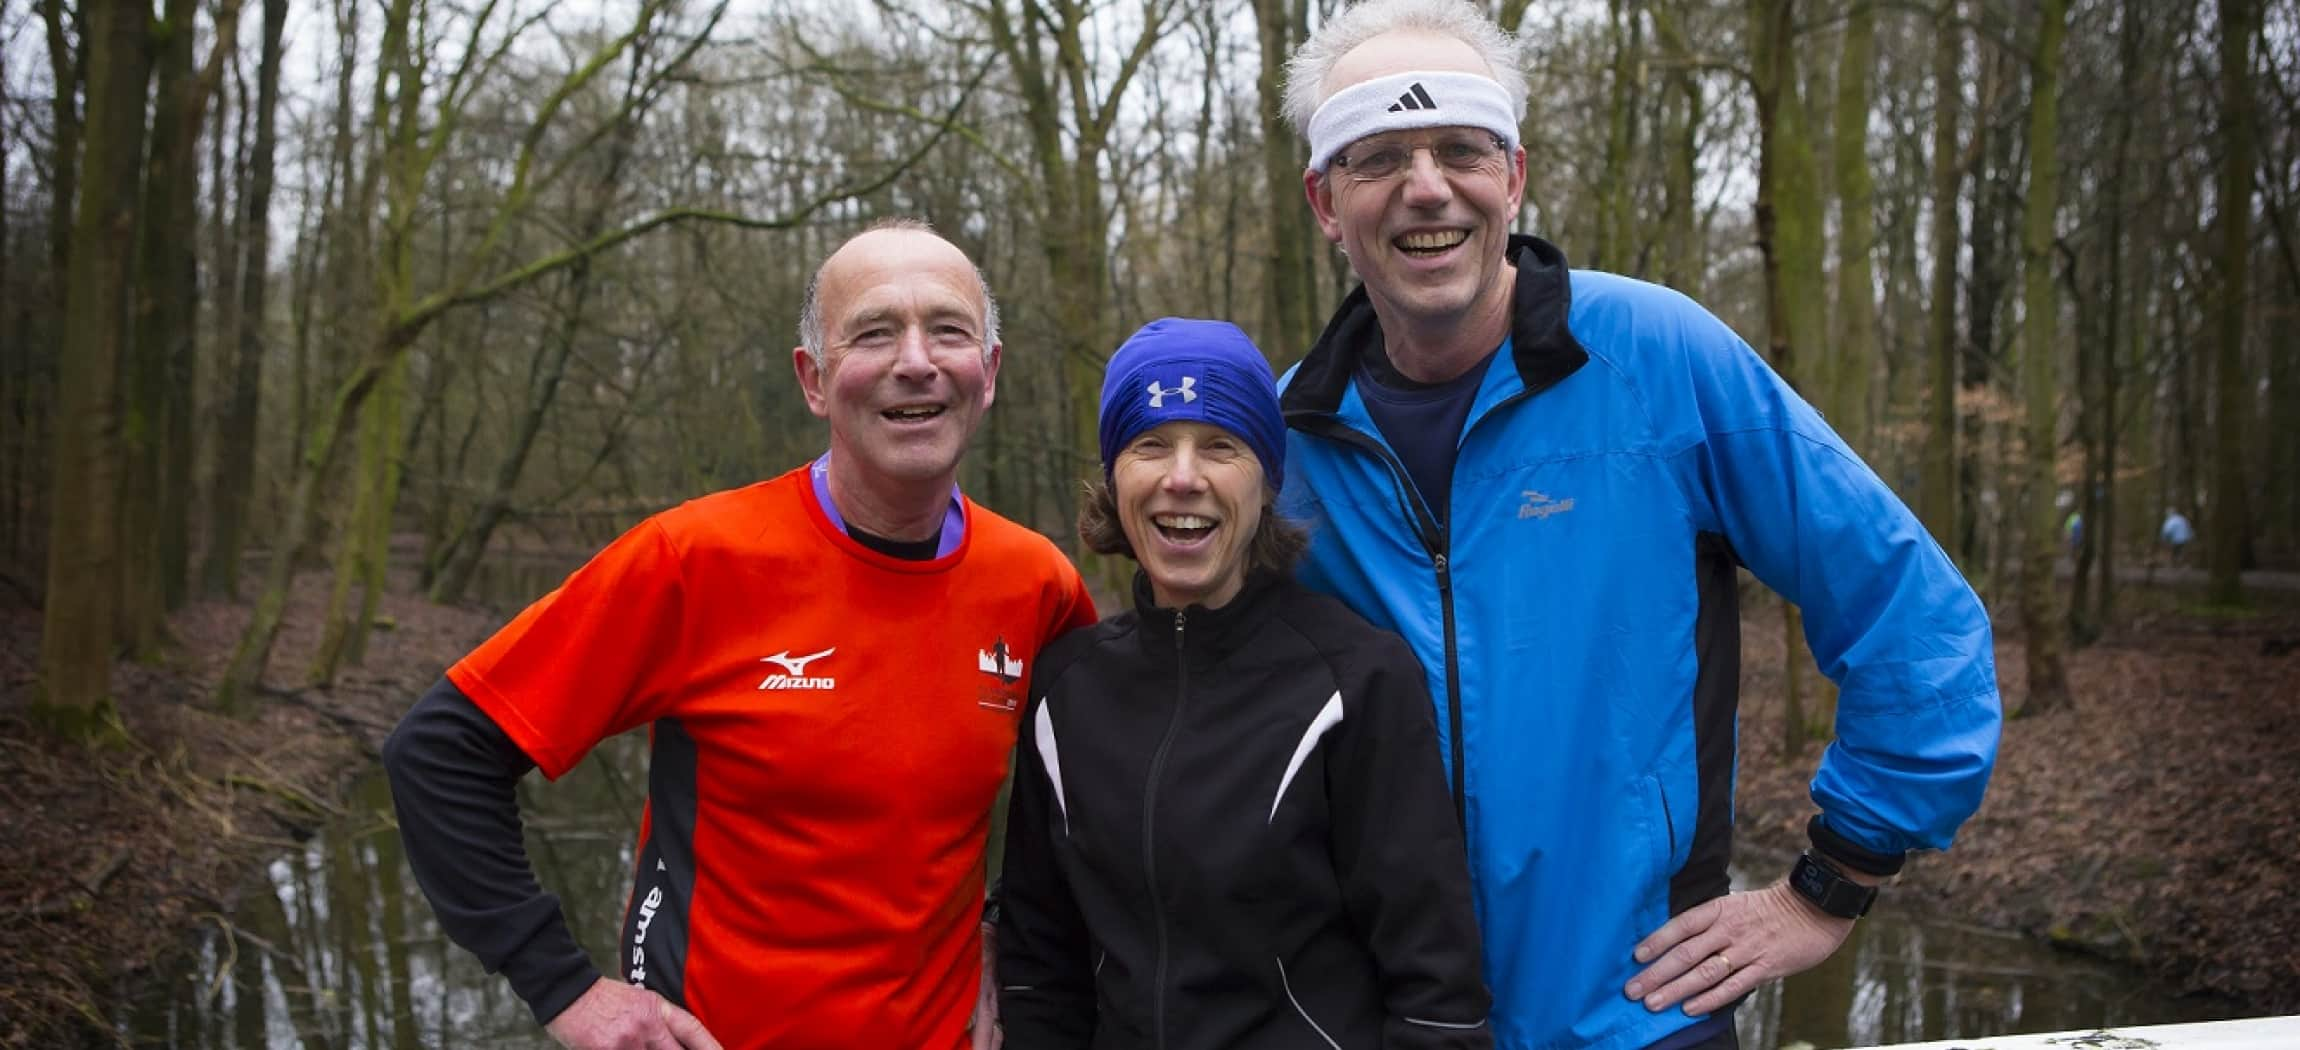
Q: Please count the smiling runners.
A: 3